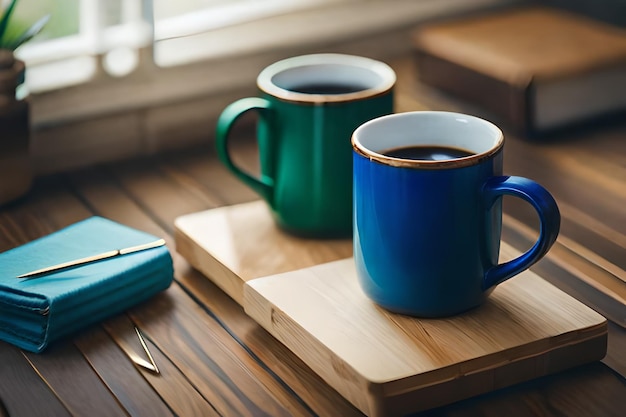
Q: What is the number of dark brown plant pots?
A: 1